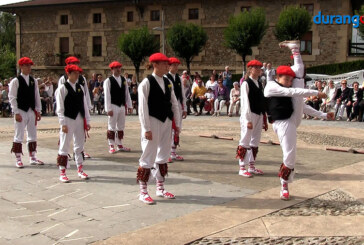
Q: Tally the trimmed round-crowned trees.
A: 4